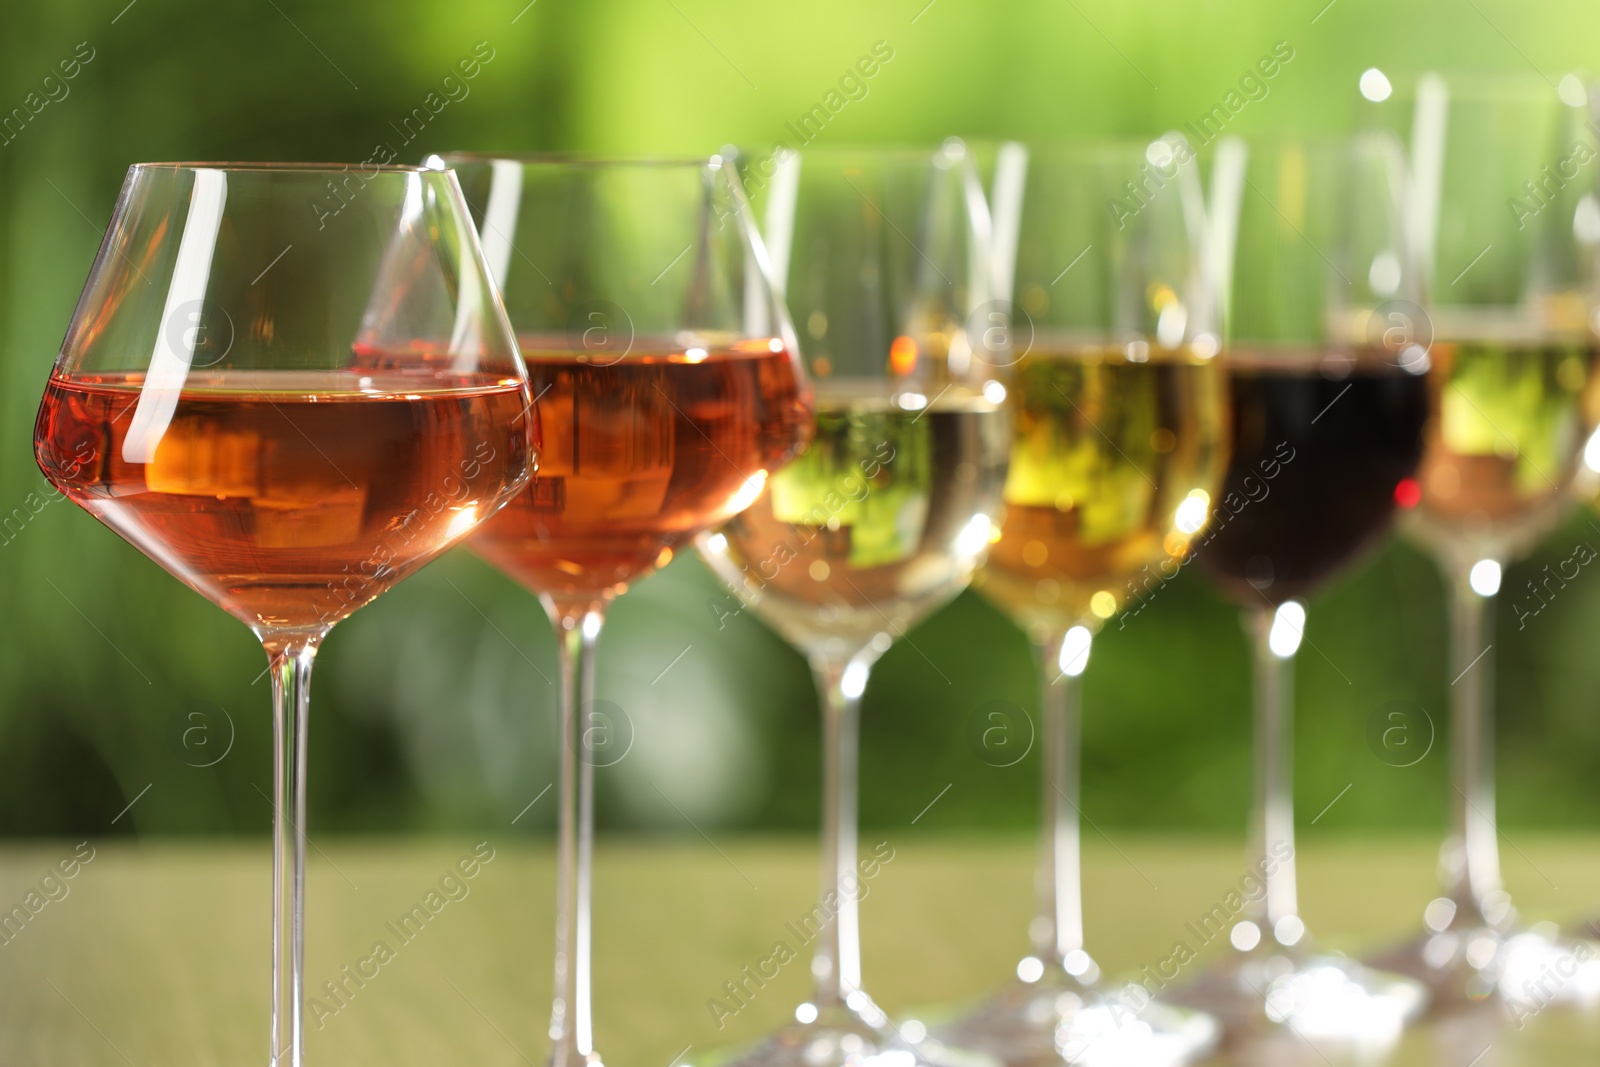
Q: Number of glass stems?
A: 6